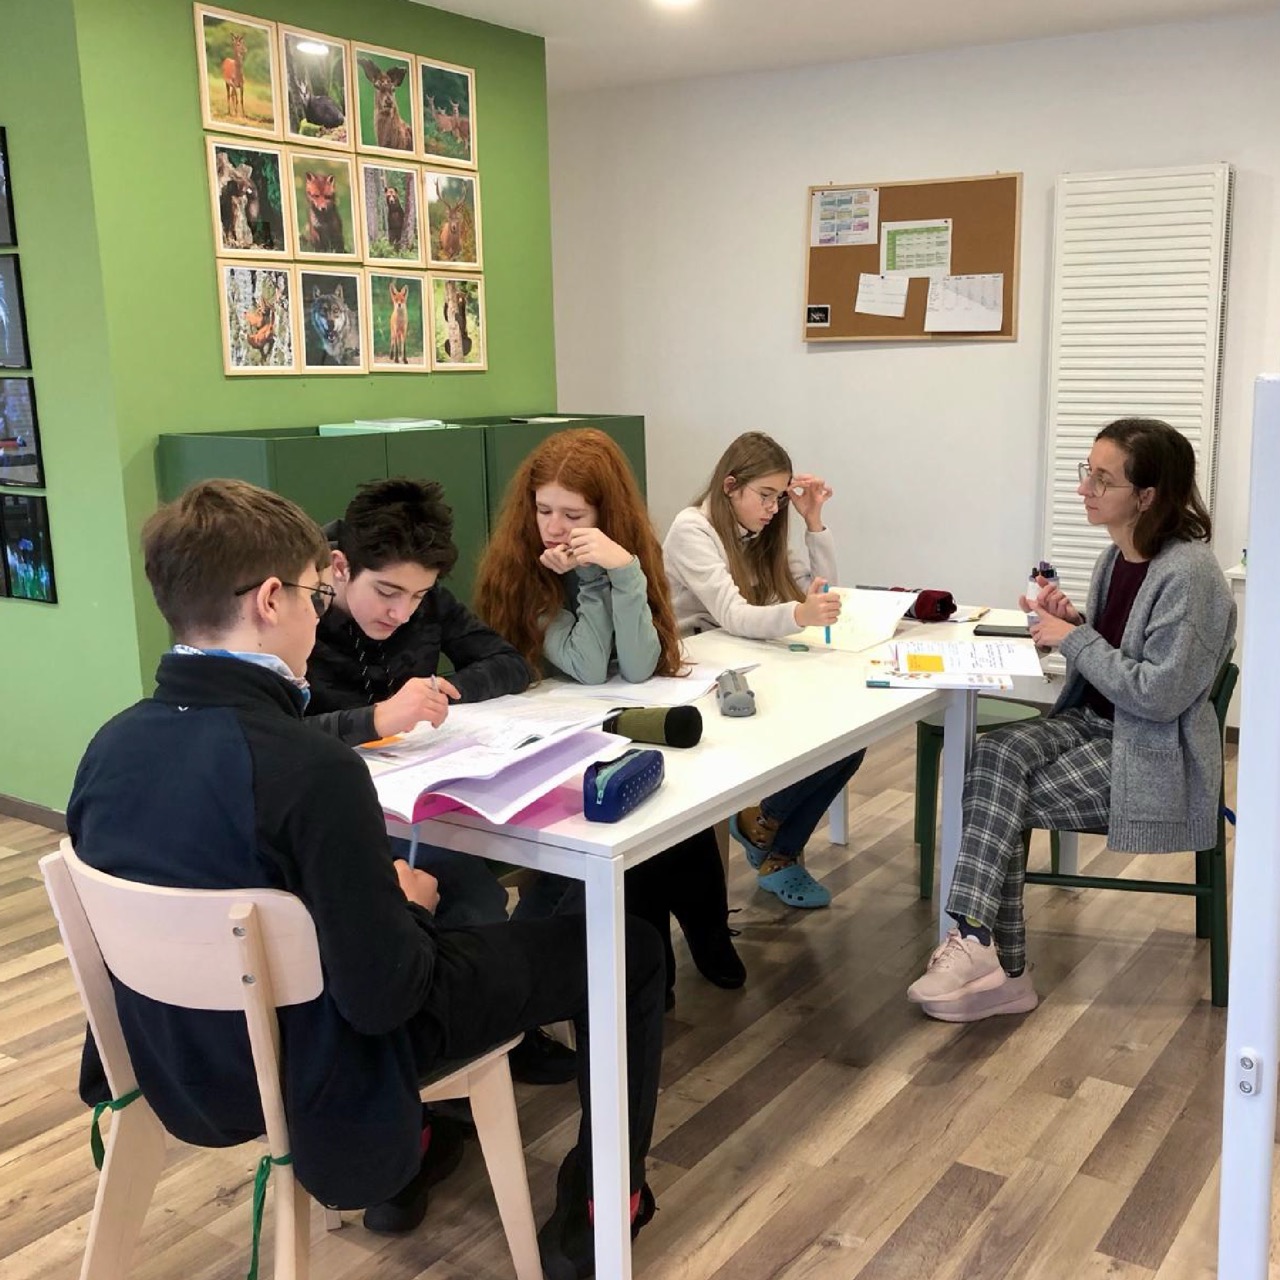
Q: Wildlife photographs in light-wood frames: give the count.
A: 12